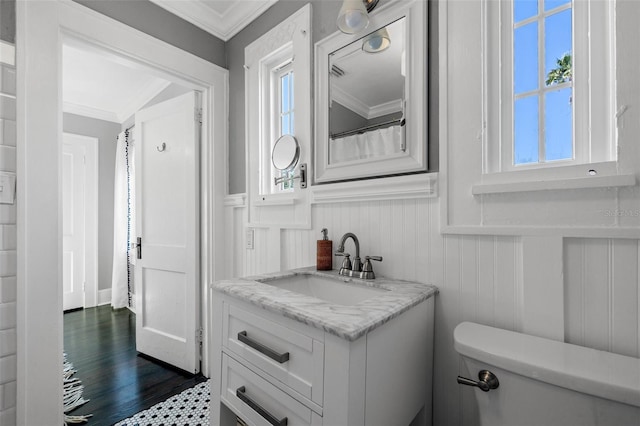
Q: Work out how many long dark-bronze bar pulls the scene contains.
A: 2